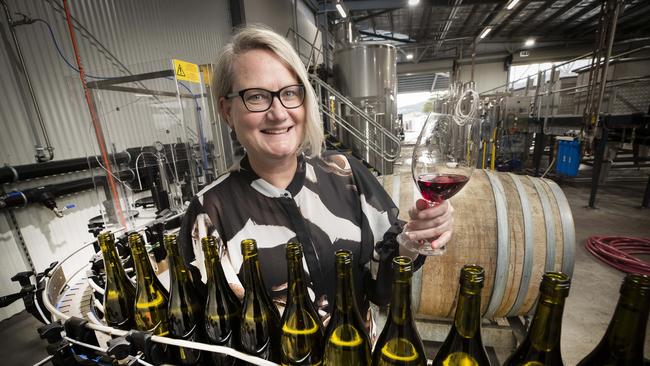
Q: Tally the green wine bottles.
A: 11